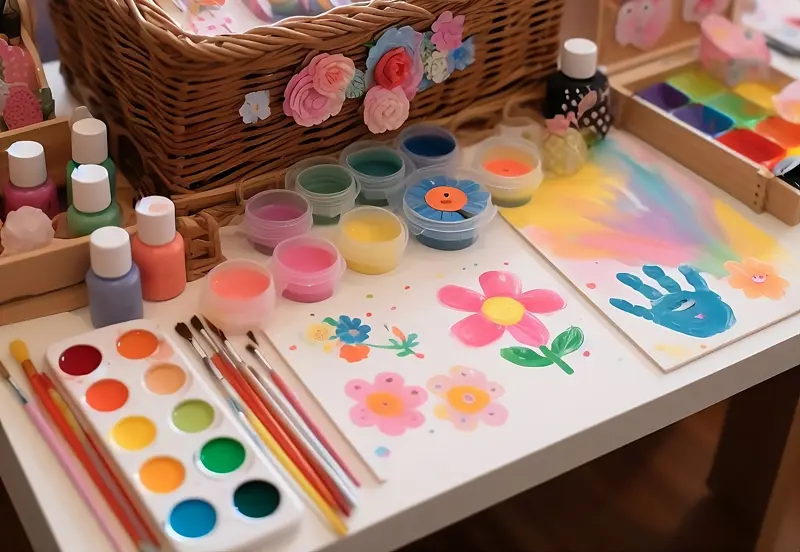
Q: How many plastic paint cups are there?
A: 9